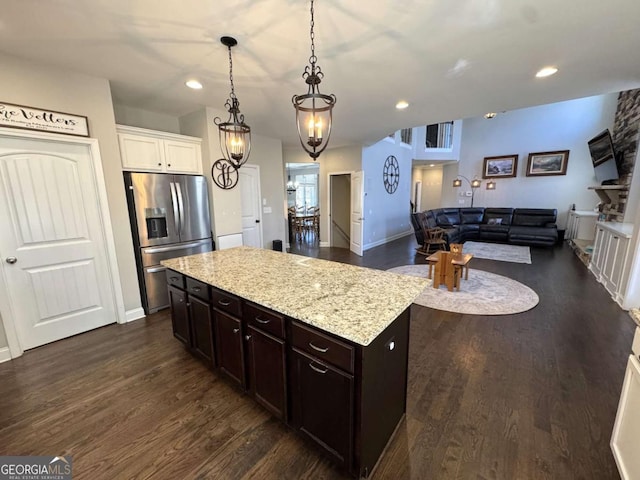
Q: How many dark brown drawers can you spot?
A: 5